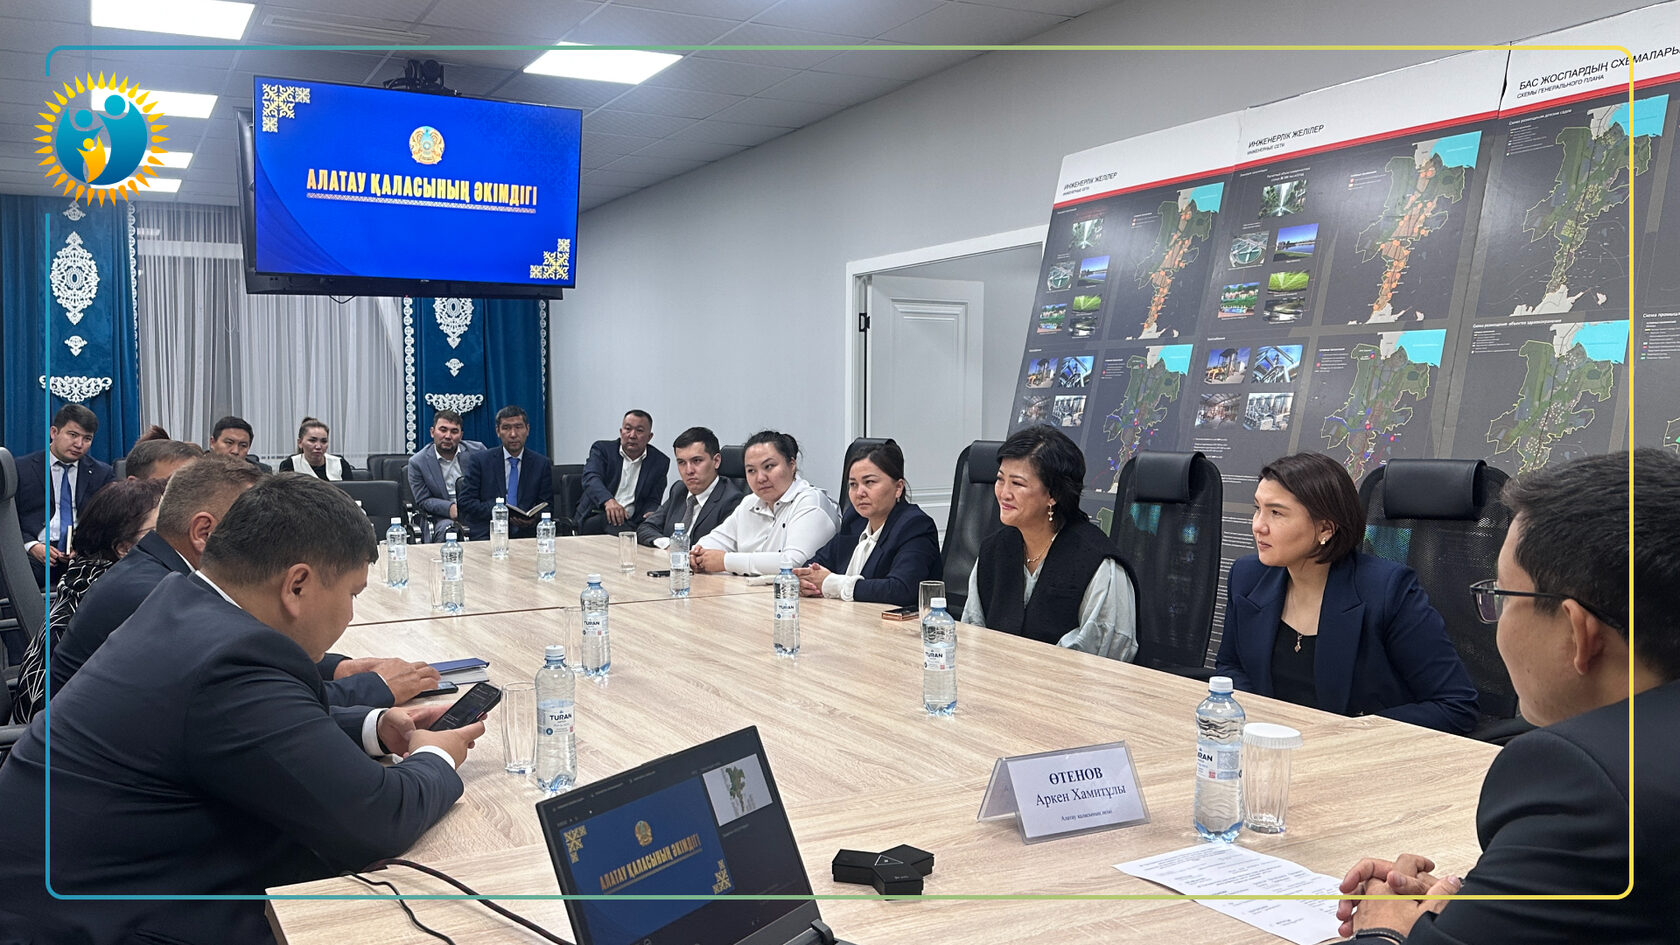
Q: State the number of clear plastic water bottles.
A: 10